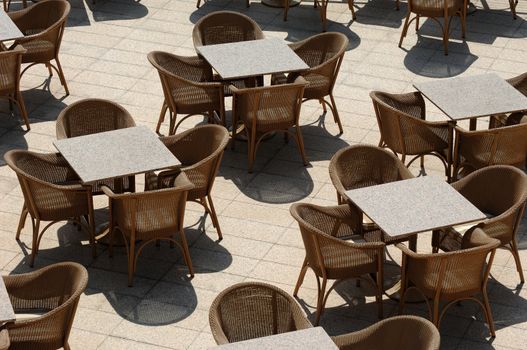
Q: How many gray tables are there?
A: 7